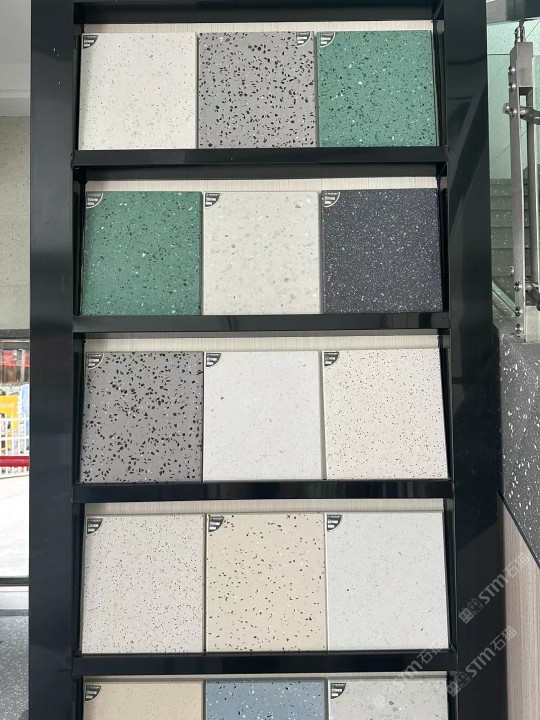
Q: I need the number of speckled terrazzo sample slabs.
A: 15